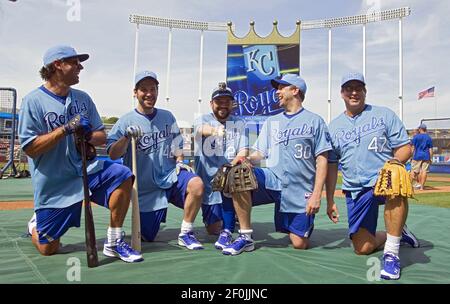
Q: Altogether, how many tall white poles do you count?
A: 6